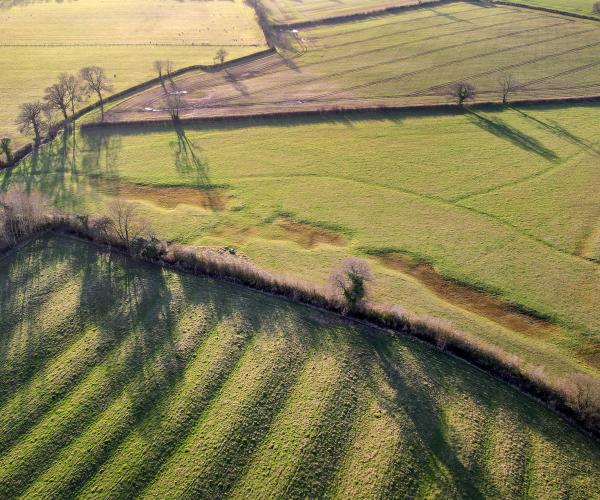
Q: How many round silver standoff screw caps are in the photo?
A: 0